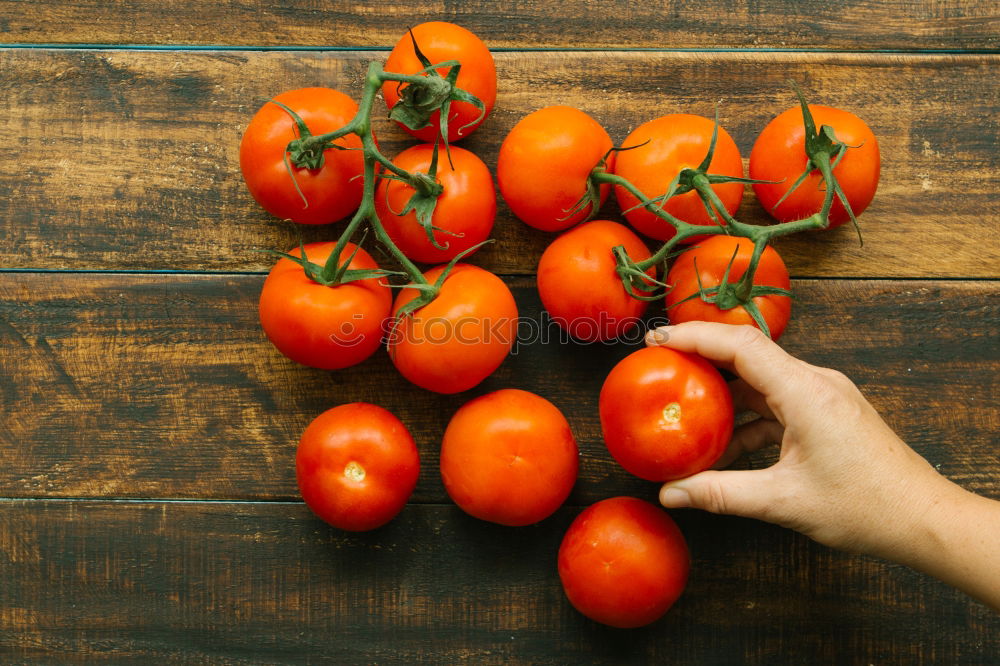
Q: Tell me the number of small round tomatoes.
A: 14